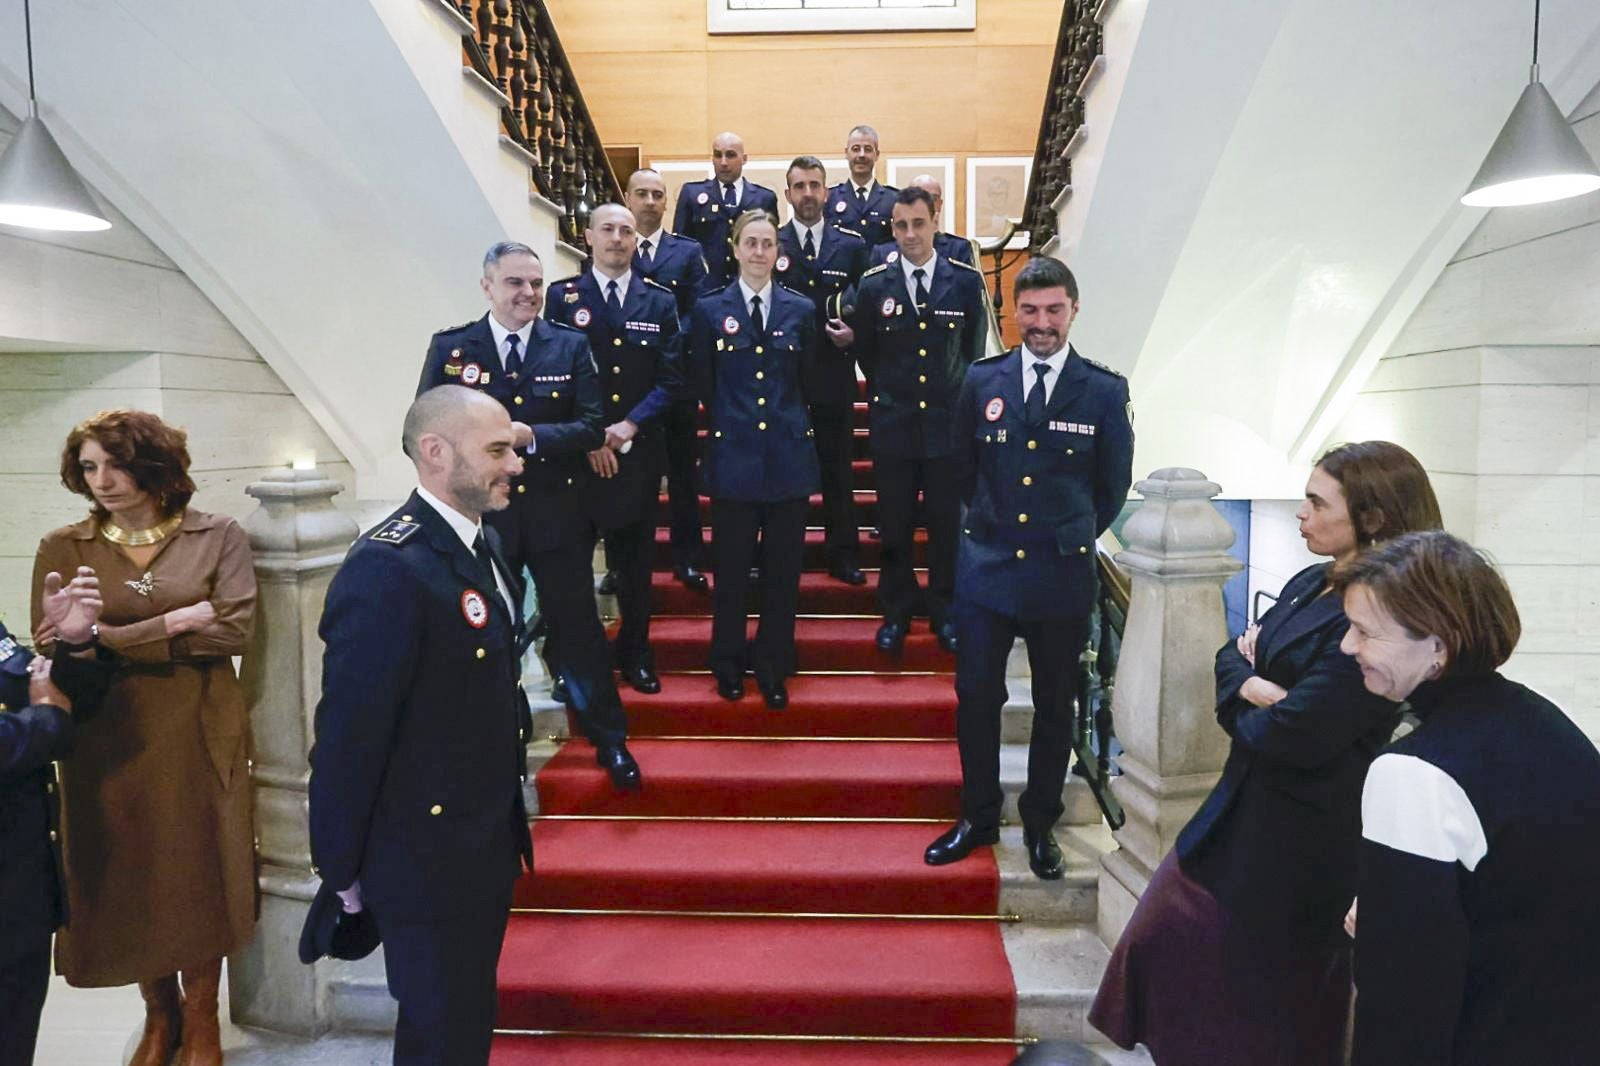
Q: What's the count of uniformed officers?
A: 12